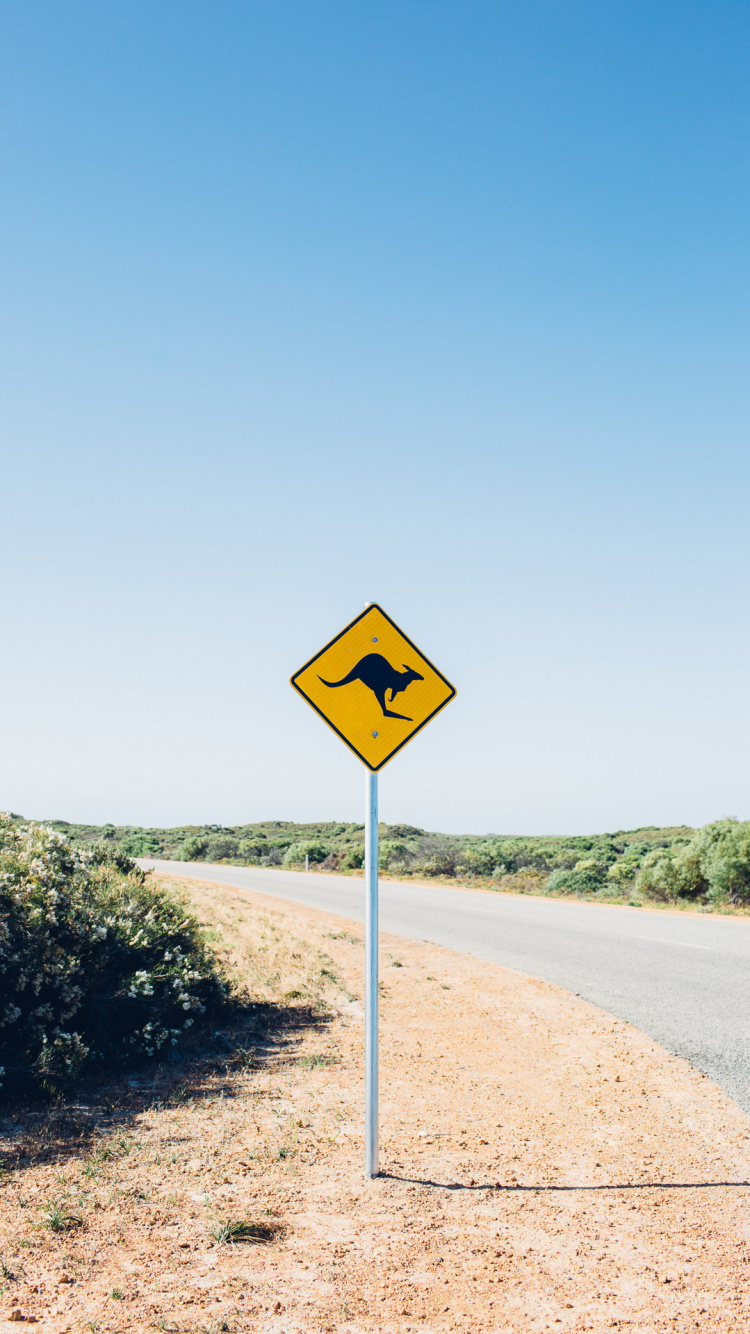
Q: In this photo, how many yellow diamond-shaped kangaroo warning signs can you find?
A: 1